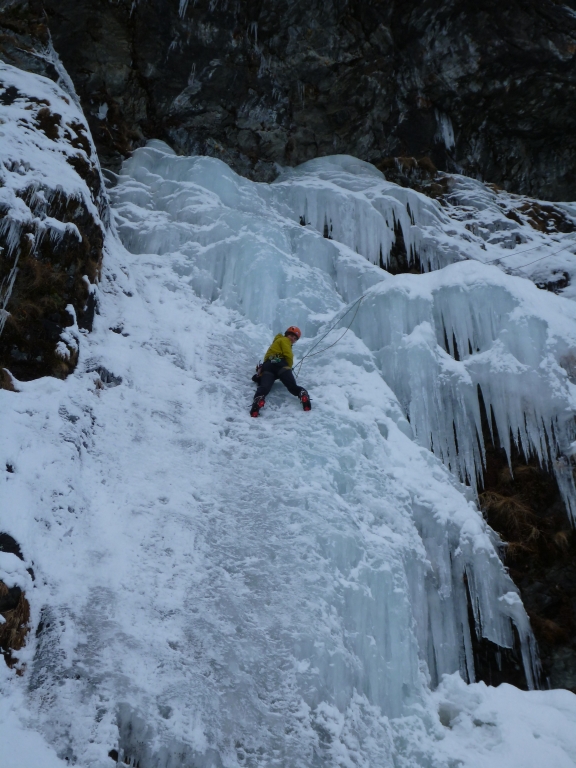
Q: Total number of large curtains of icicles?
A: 3